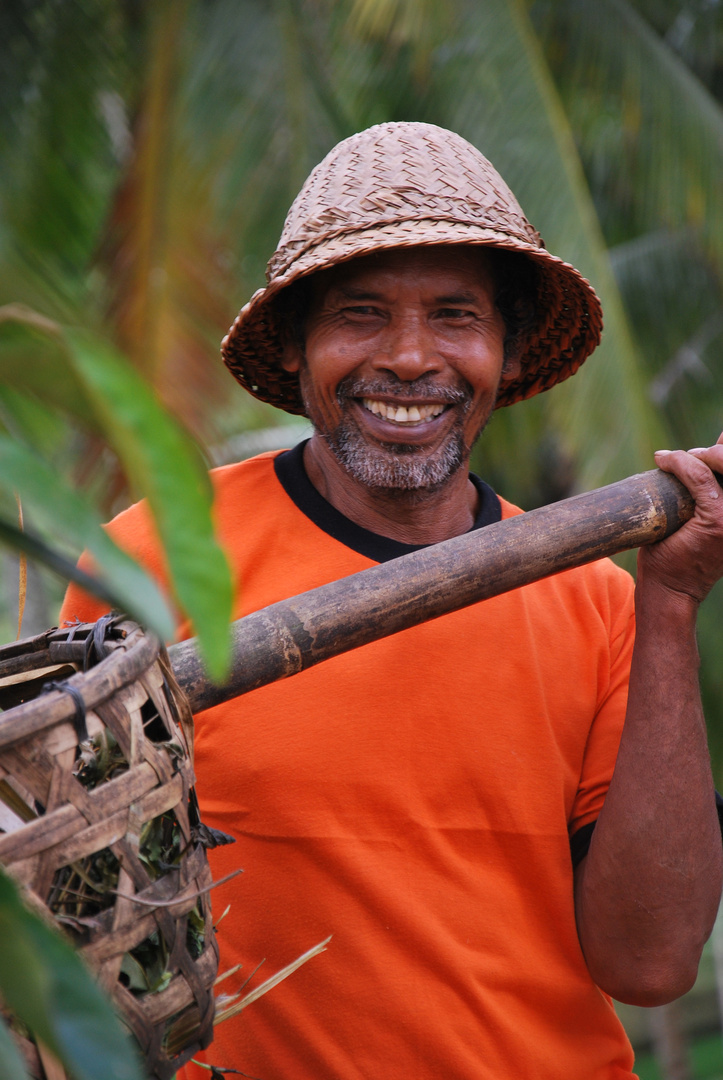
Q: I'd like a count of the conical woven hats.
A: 1